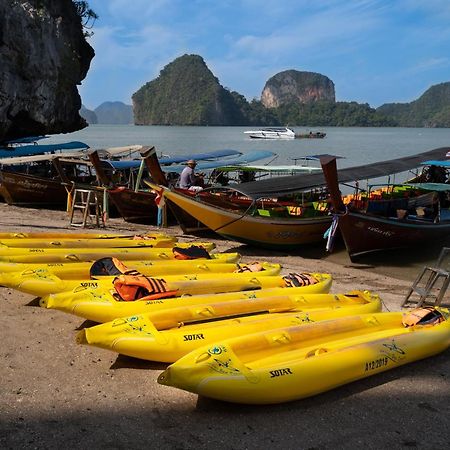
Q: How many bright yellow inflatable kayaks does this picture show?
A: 7